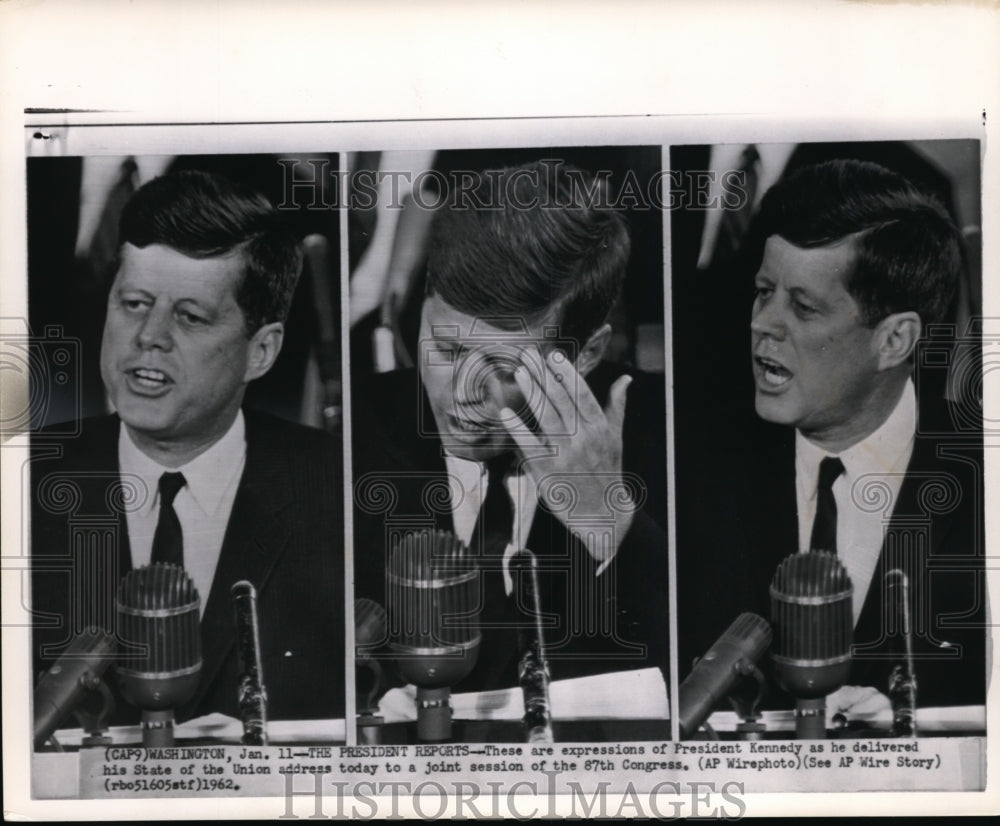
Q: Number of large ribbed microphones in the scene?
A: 3